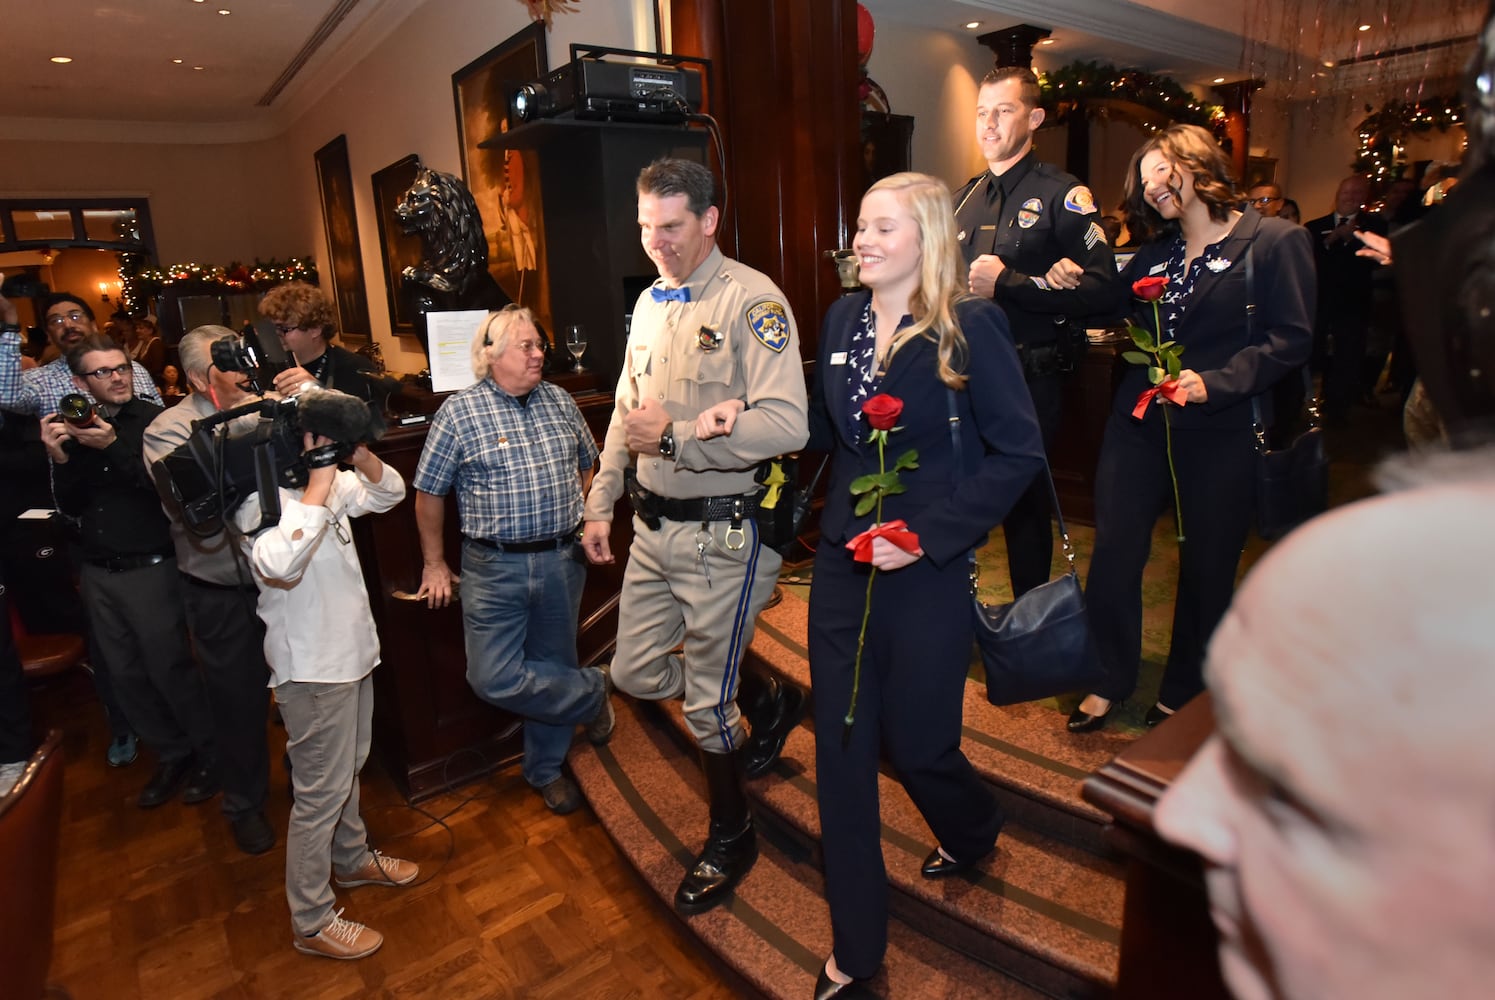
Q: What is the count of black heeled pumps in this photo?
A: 4